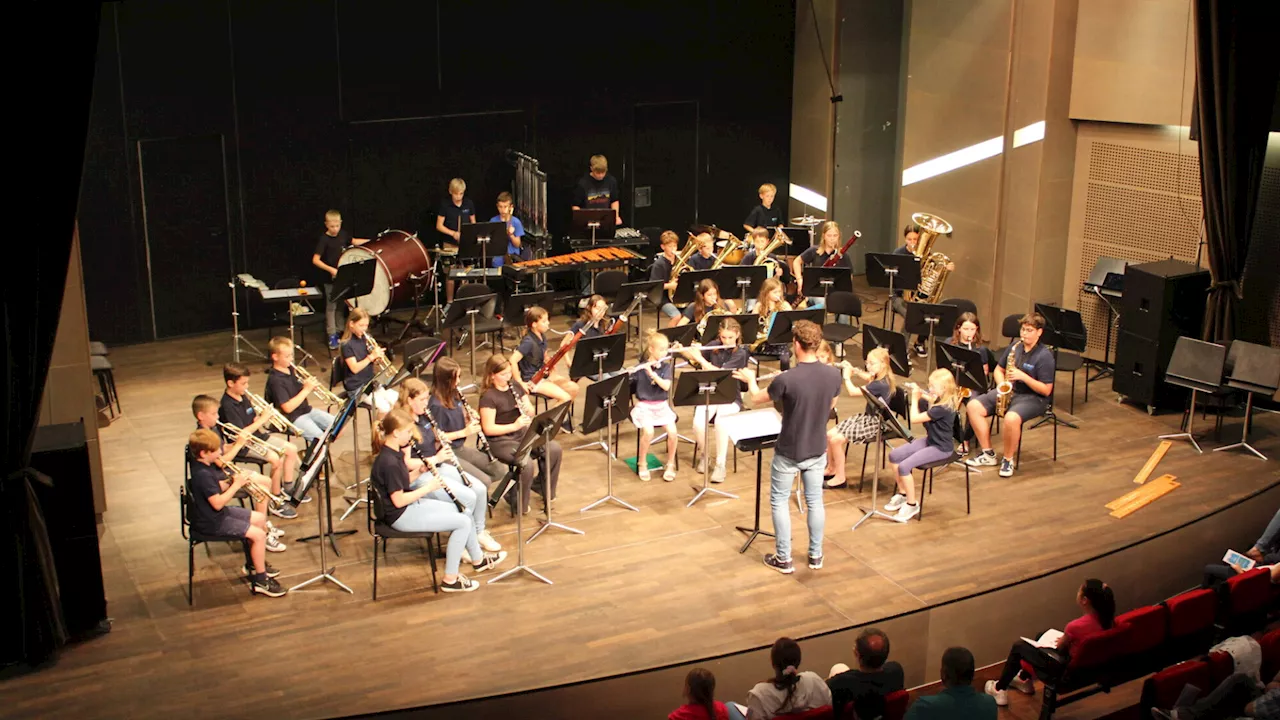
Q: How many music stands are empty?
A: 2